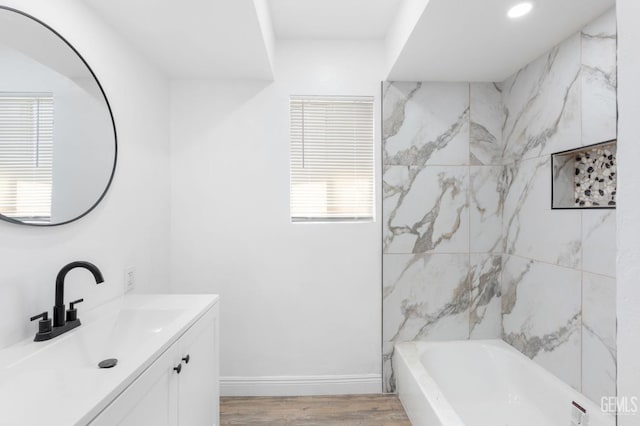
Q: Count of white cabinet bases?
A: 1